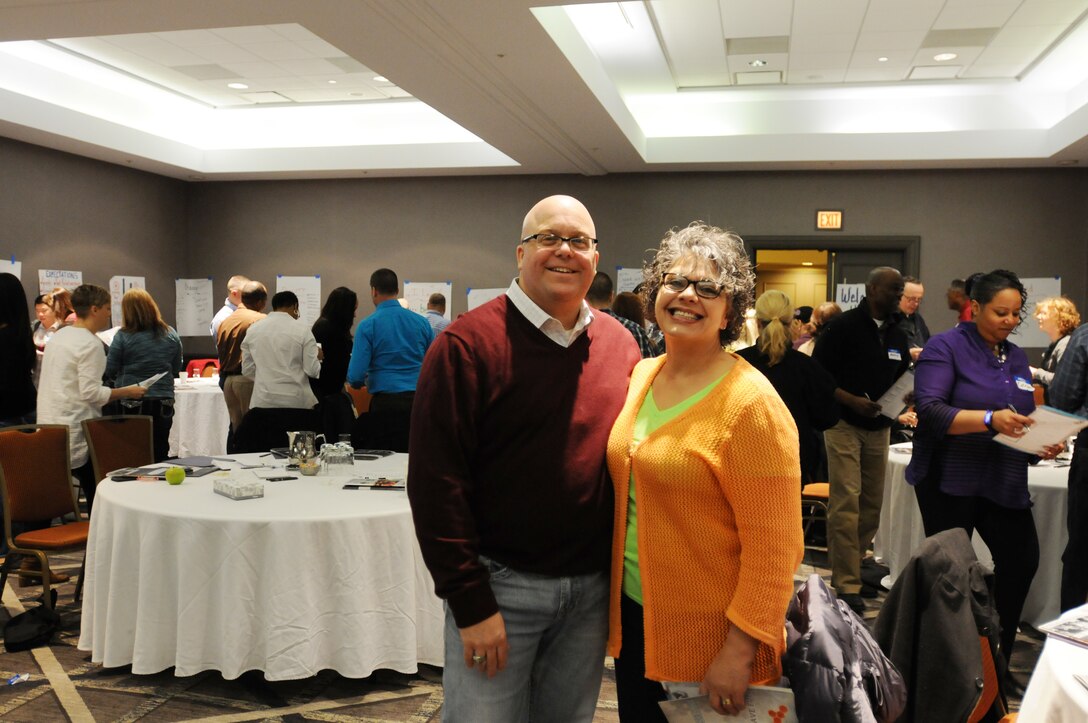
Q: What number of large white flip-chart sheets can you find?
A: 10